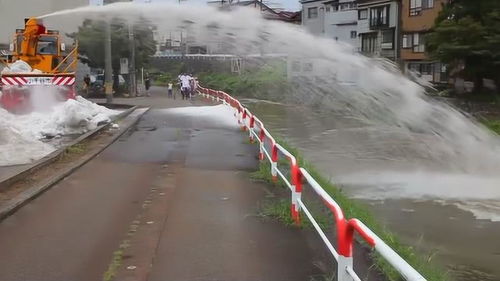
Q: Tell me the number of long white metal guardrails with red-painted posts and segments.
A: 1